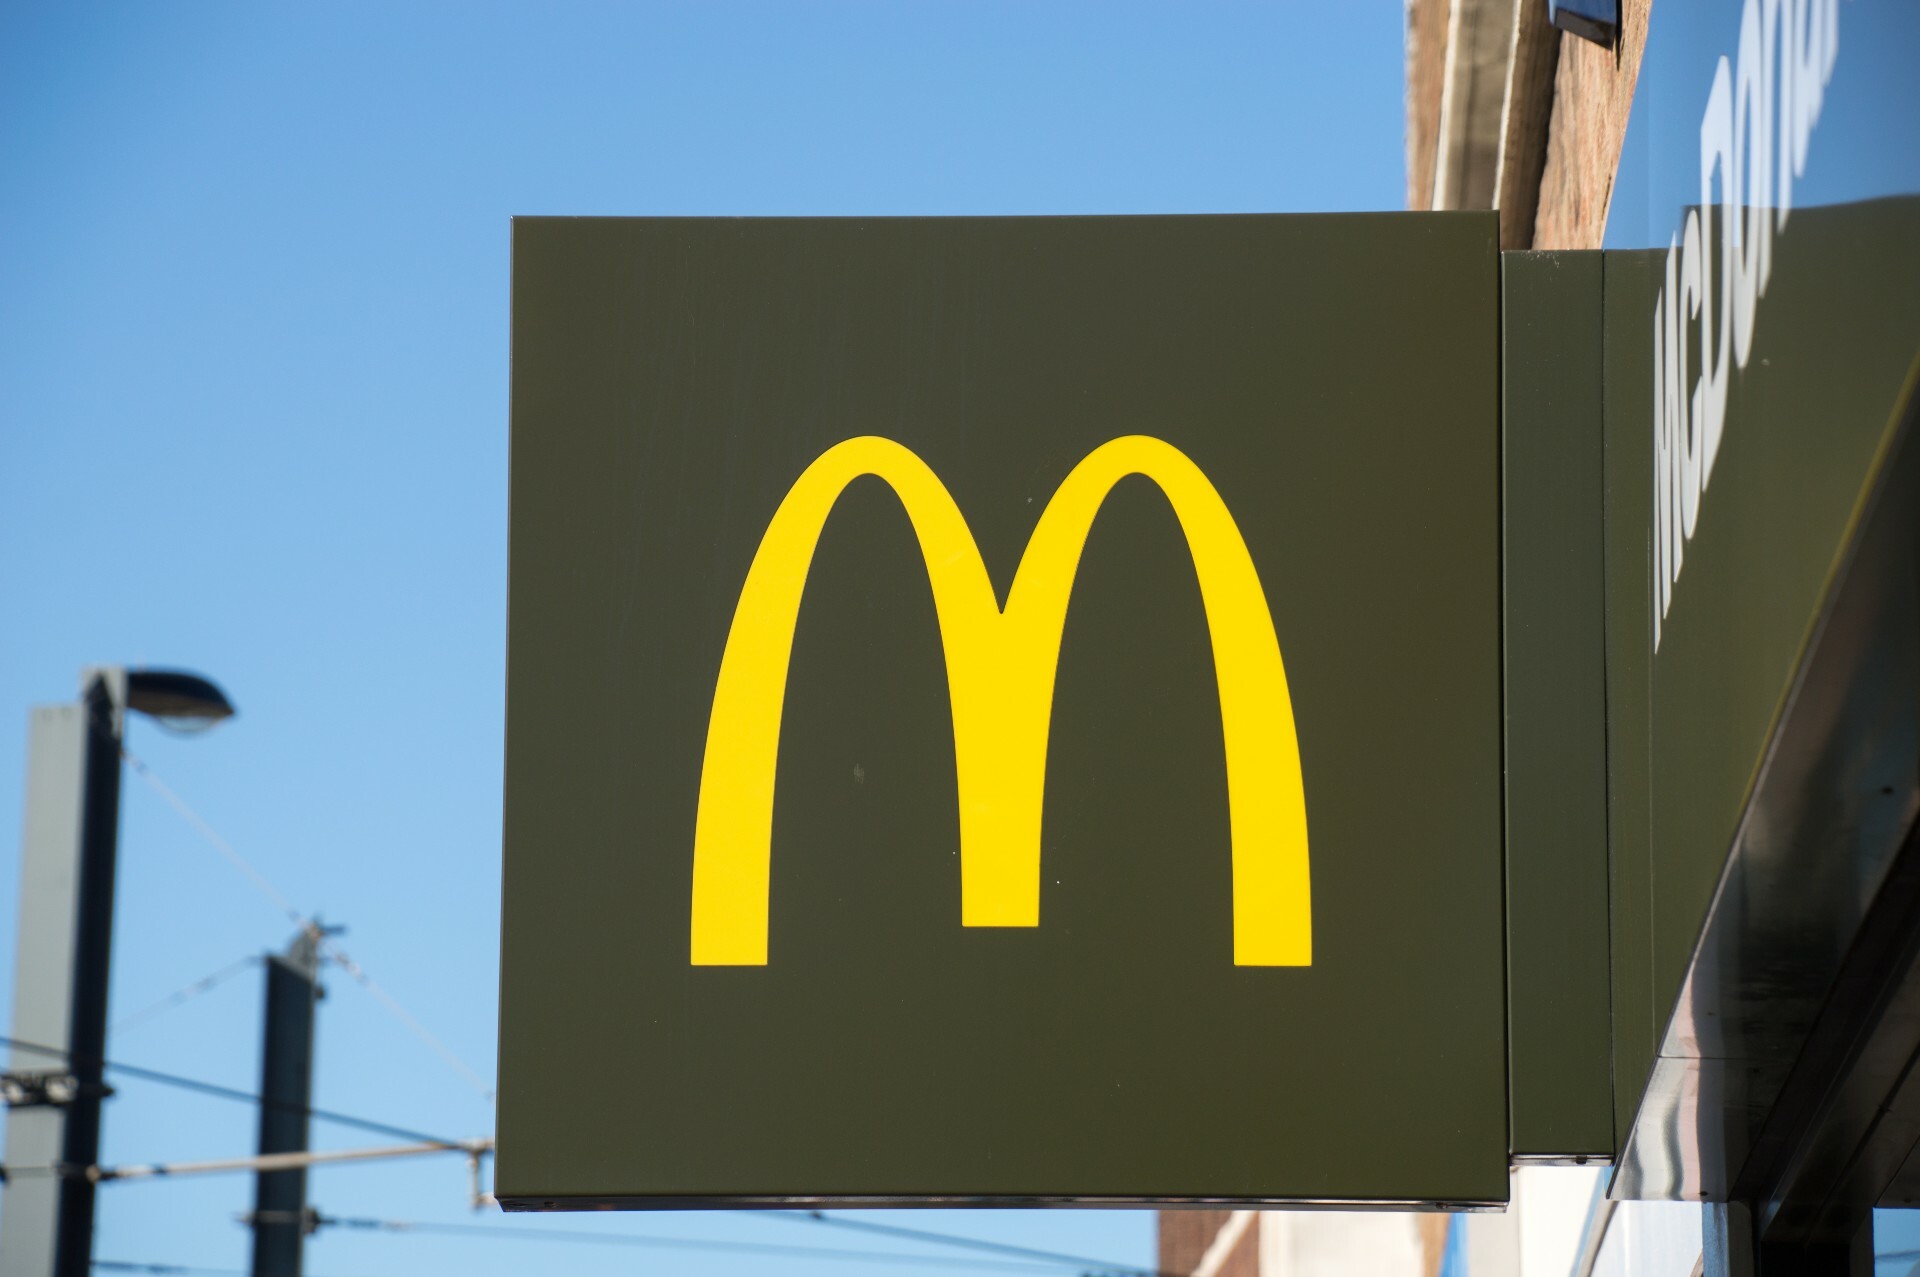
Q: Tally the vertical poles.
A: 2